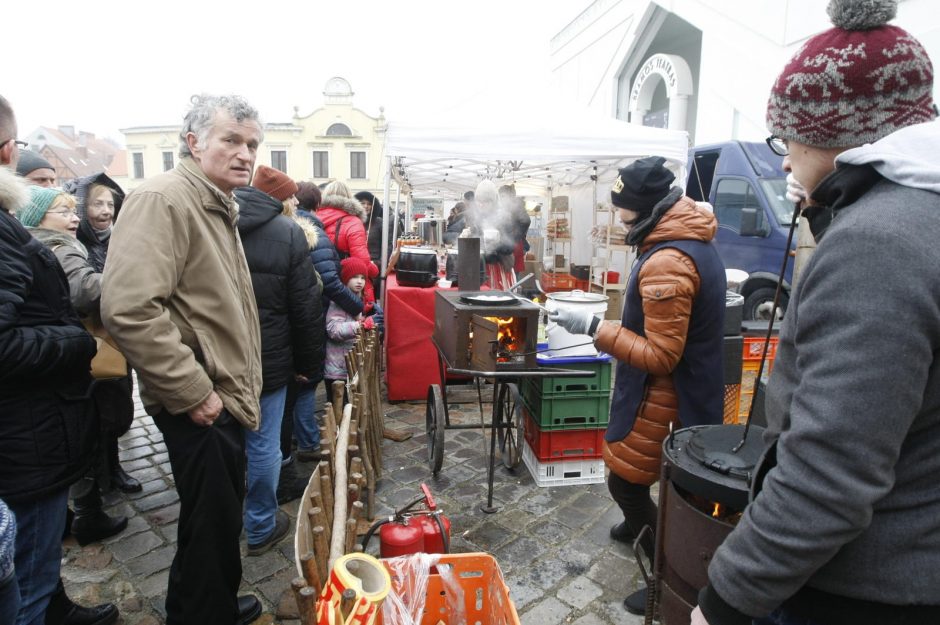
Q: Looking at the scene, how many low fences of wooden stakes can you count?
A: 1